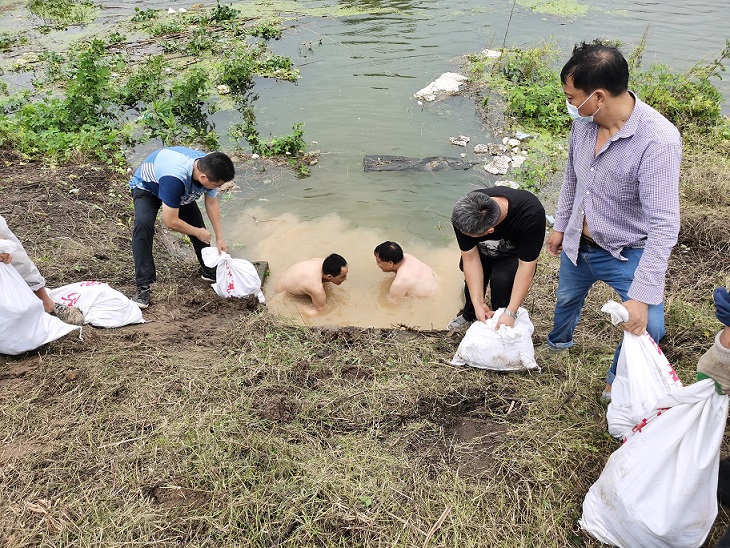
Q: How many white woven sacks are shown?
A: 6